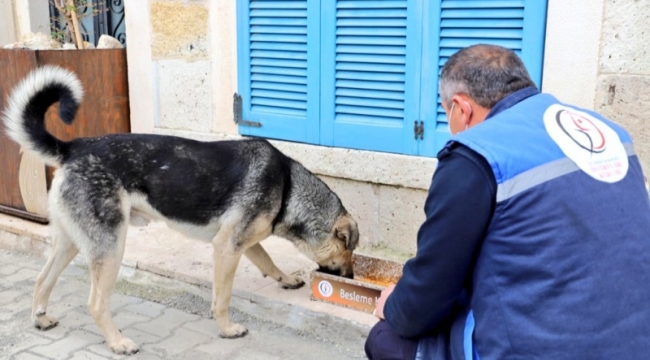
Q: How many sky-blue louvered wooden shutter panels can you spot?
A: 3